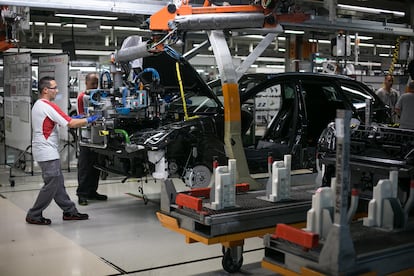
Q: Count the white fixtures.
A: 4